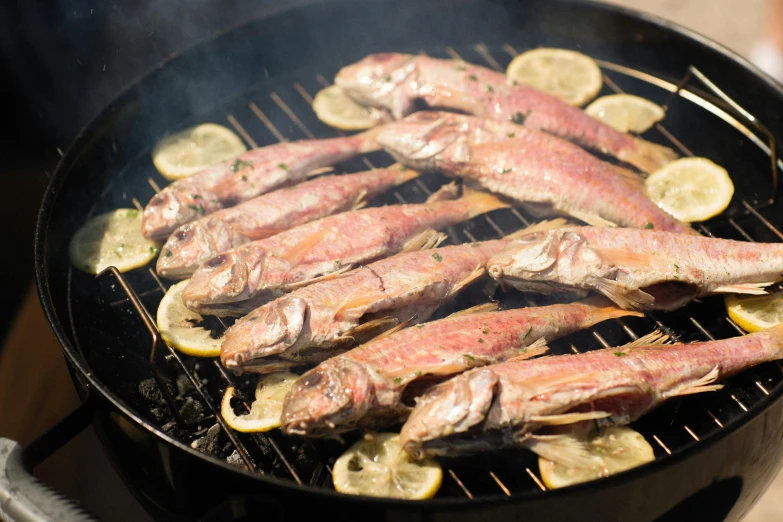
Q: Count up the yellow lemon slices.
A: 11